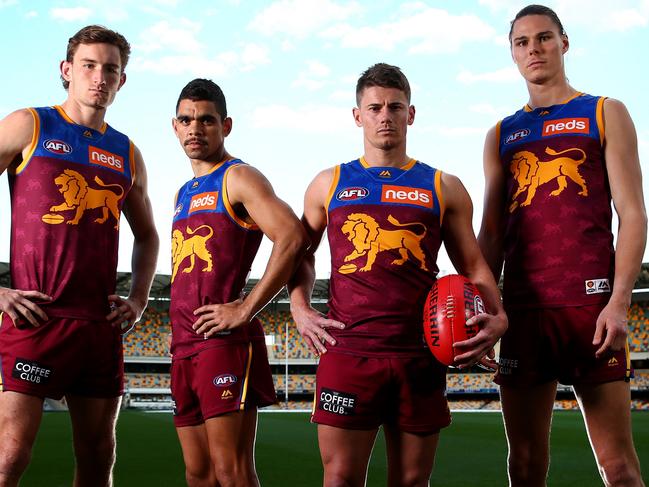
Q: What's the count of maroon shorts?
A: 4